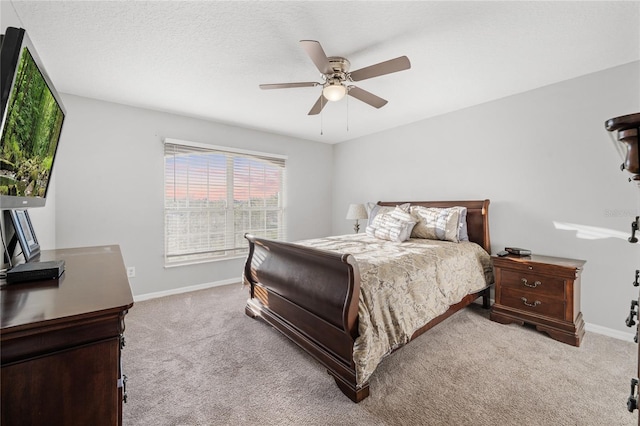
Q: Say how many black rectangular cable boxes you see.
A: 1